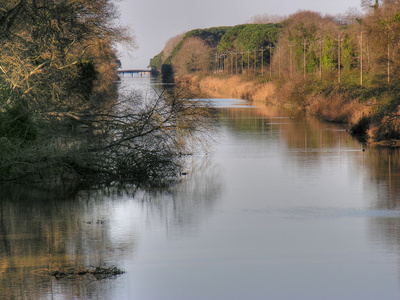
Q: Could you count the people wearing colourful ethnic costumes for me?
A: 0